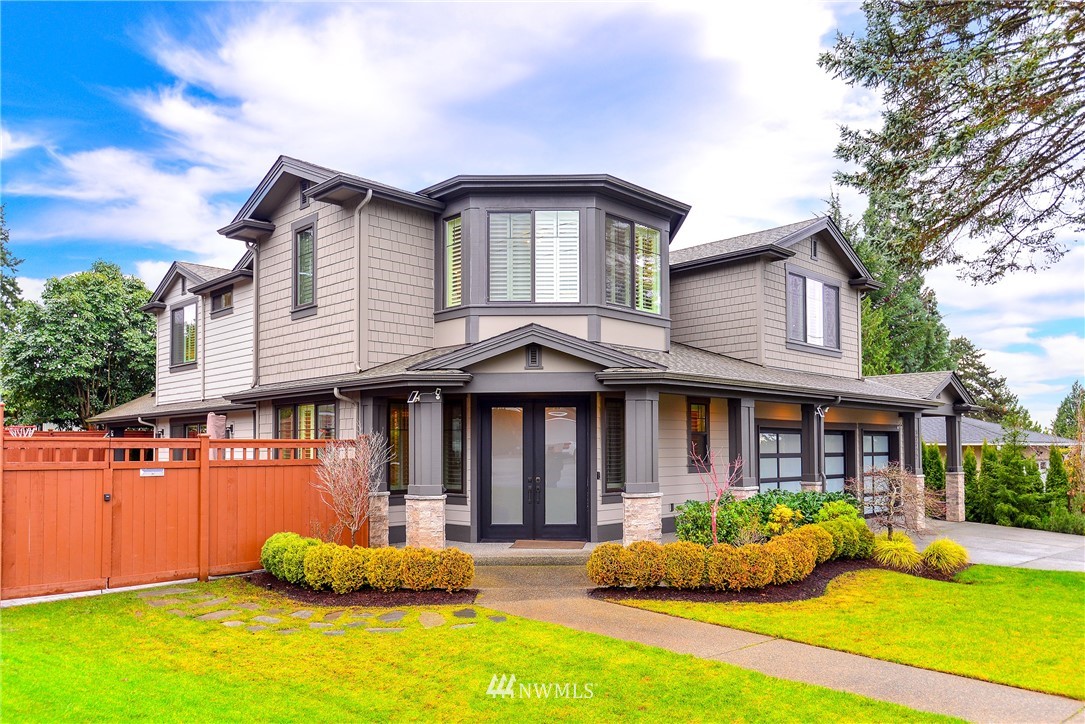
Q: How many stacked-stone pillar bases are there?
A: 7